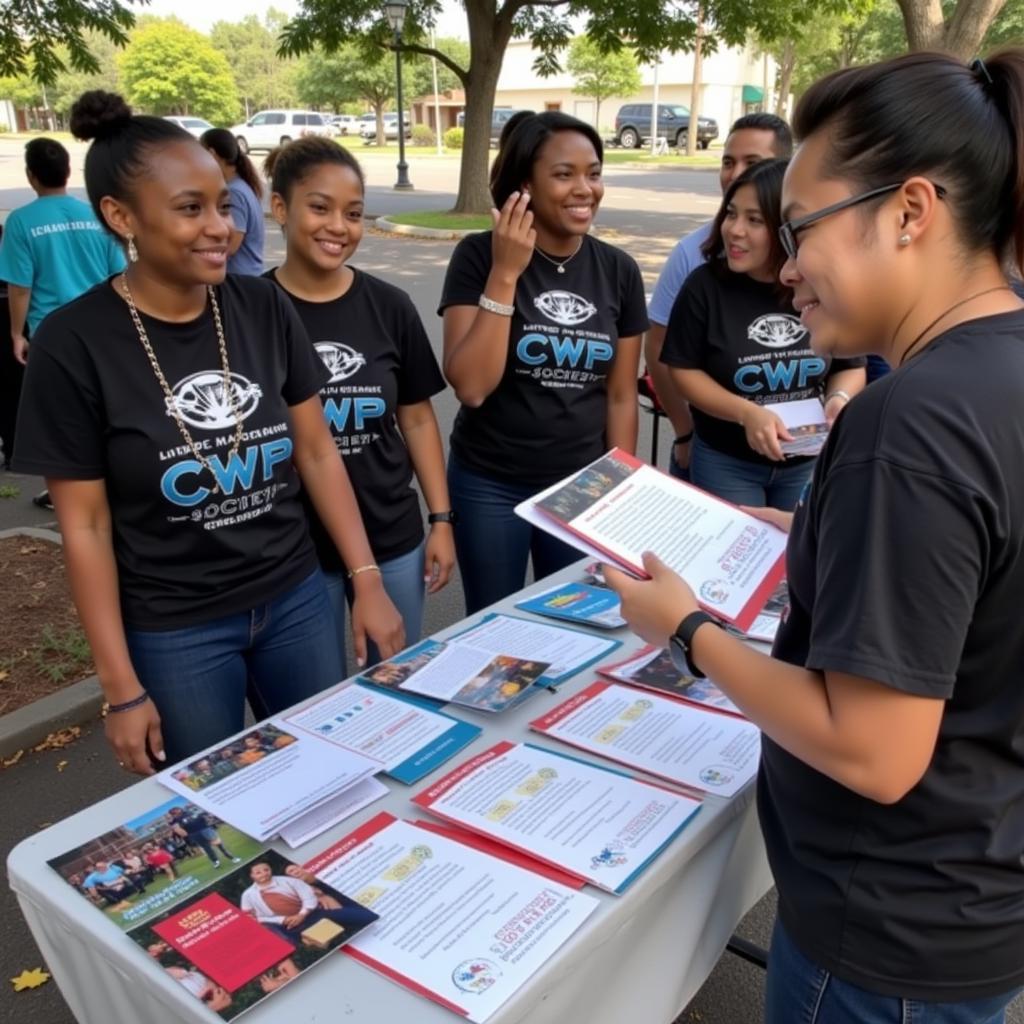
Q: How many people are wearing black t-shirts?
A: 5